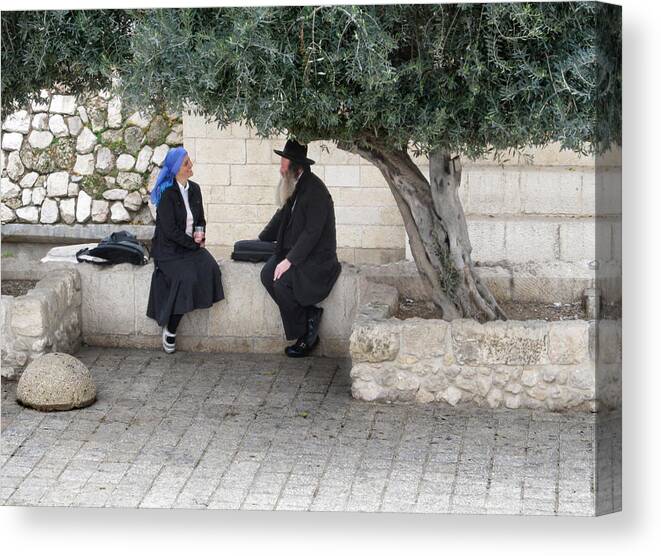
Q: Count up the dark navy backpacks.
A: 1